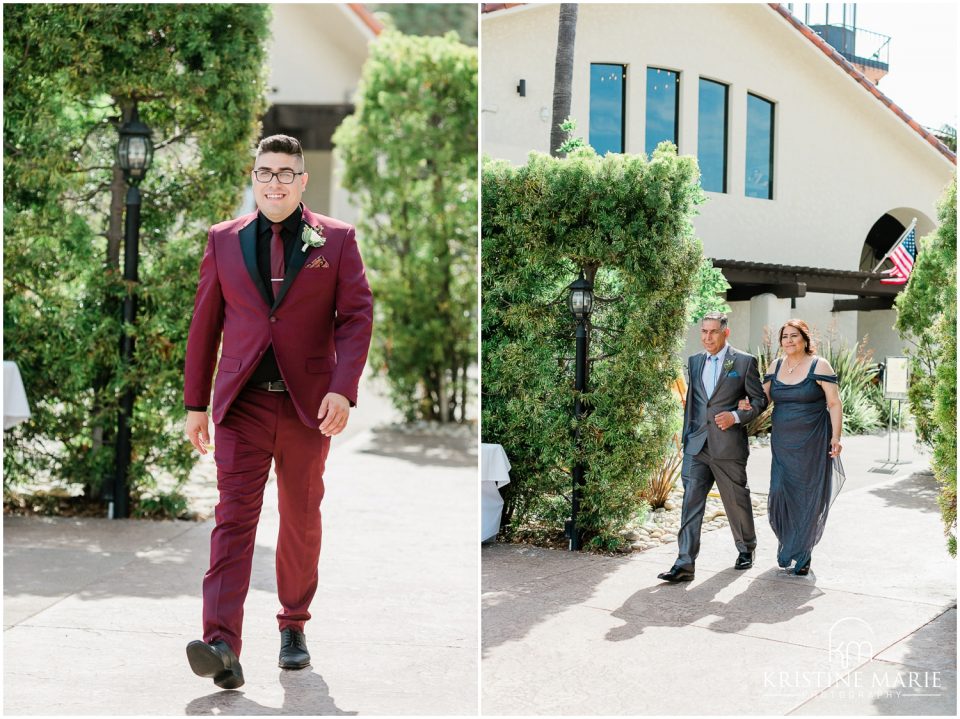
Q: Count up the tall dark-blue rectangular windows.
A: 4